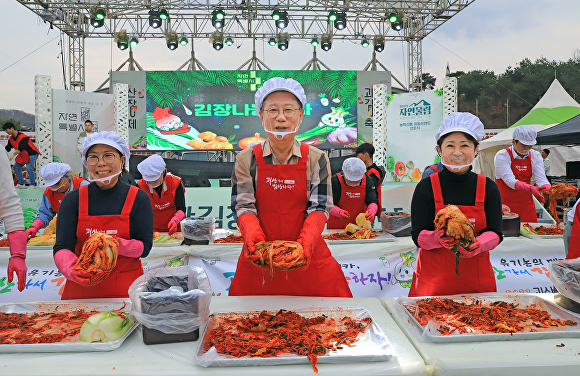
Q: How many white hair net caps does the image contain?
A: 7